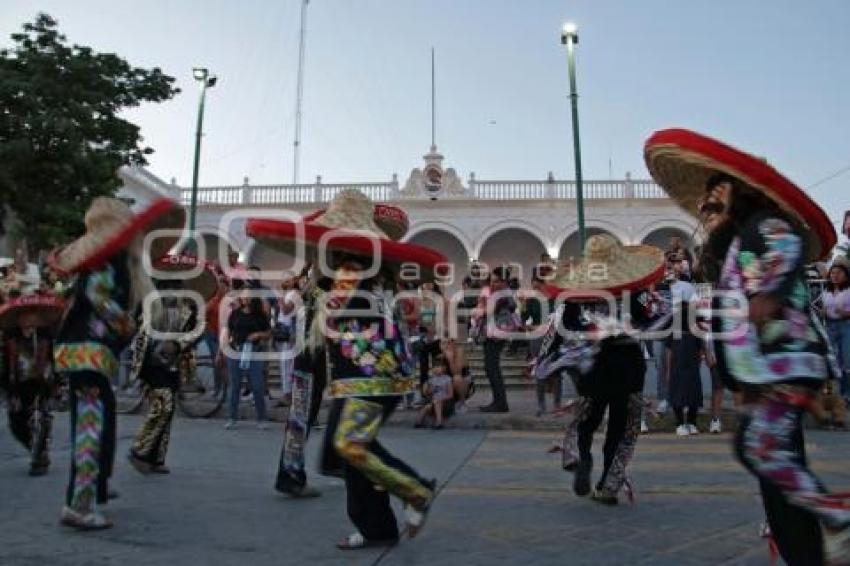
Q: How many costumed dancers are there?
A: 7